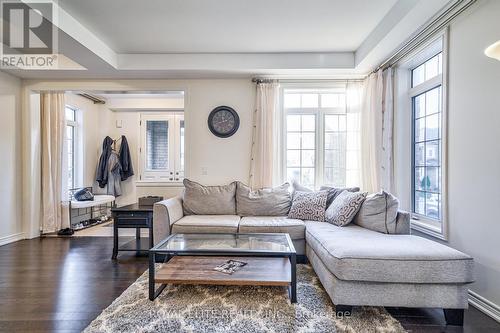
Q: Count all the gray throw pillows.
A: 2